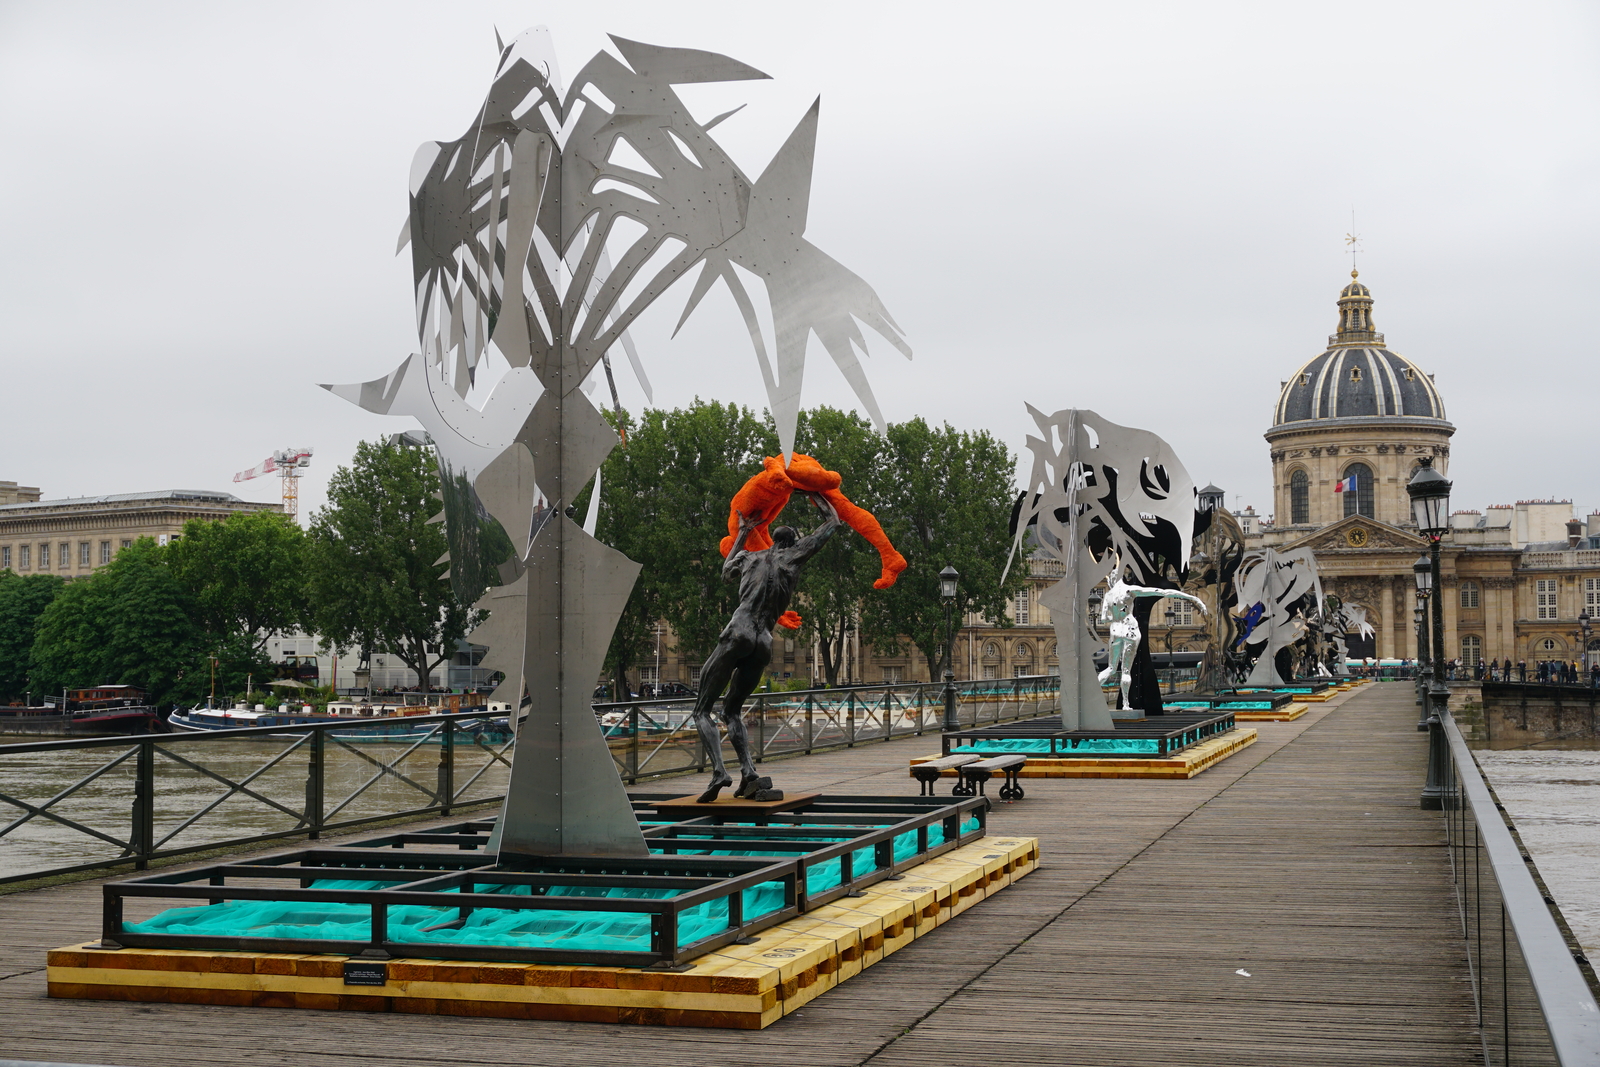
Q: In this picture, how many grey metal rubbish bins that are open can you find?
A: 0